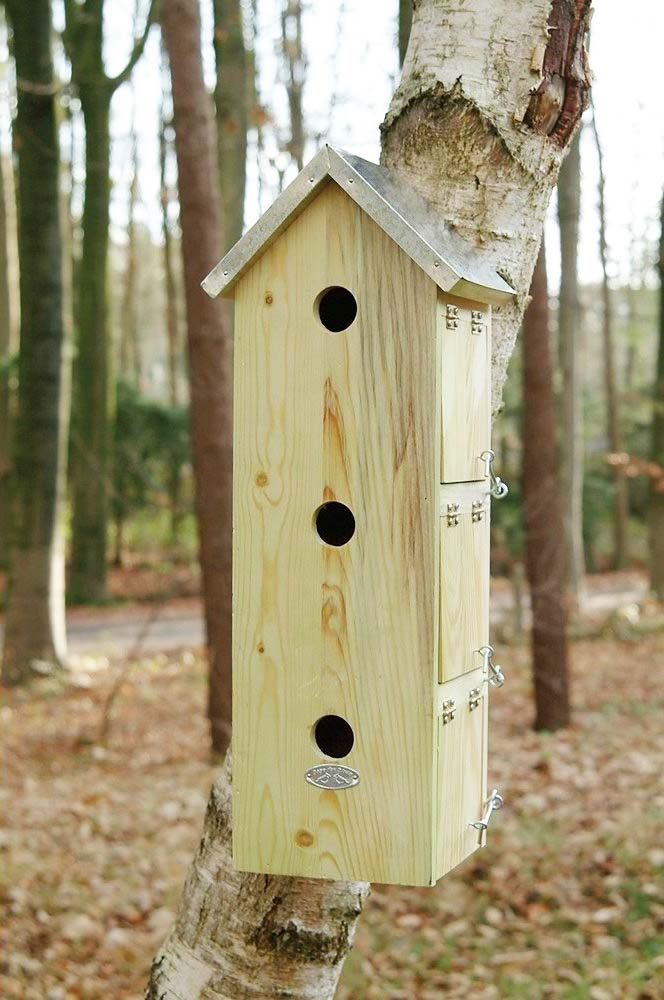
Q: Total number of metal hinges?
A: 6